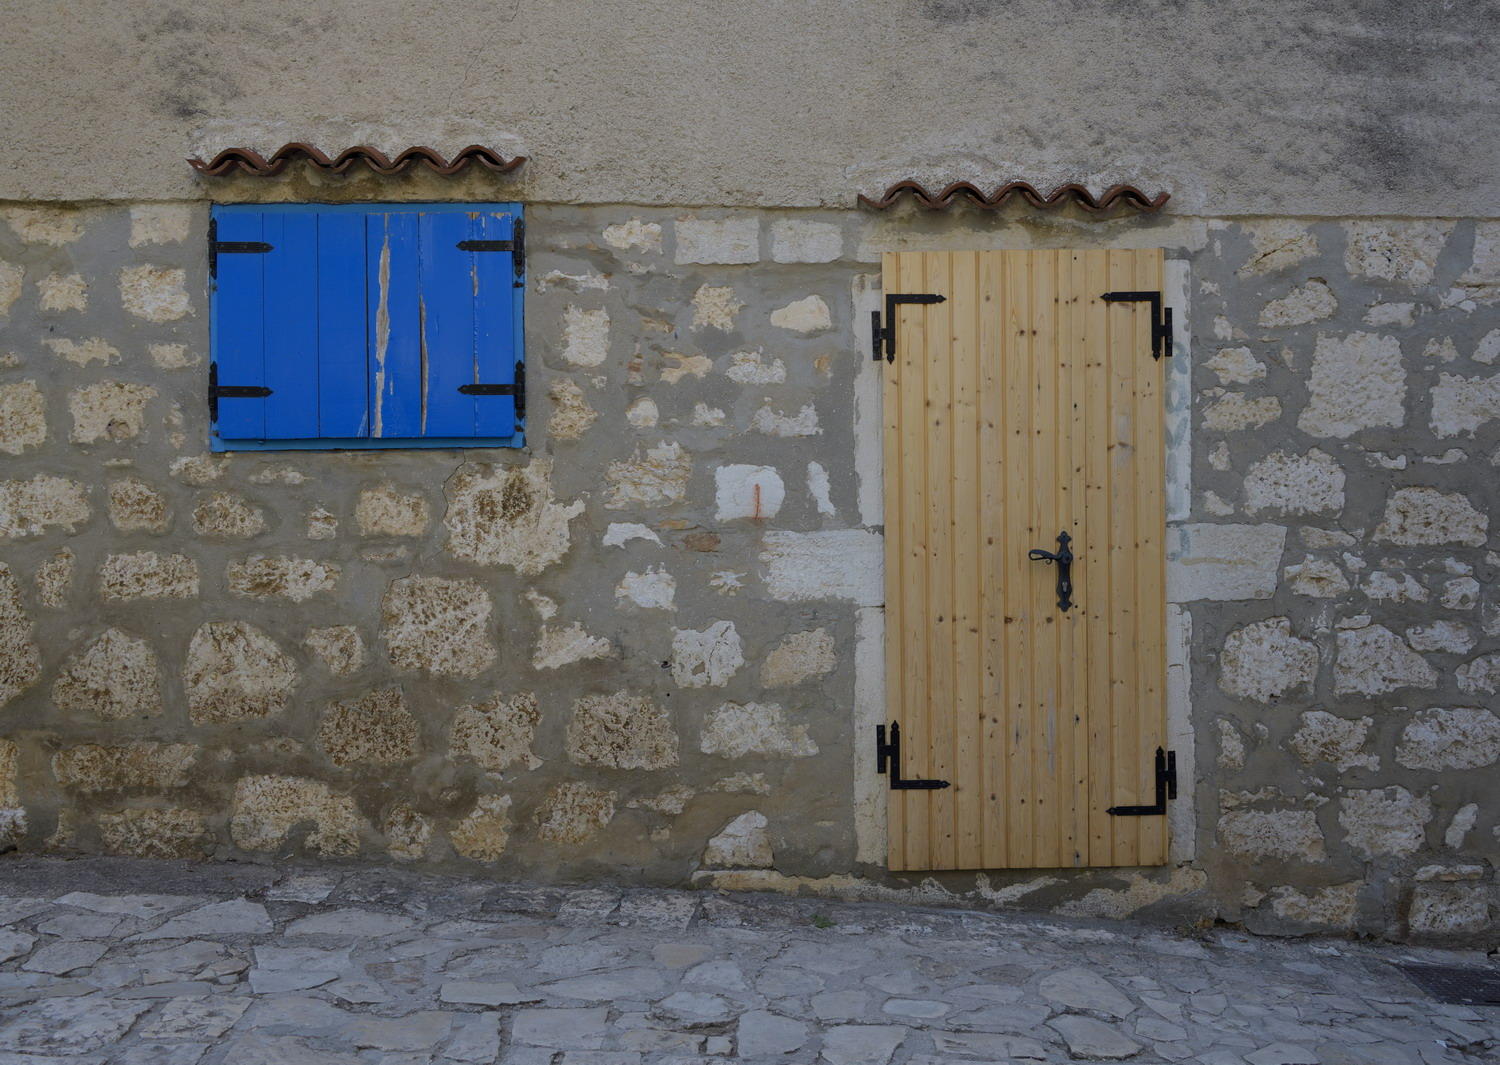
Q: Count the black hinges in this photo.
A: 8